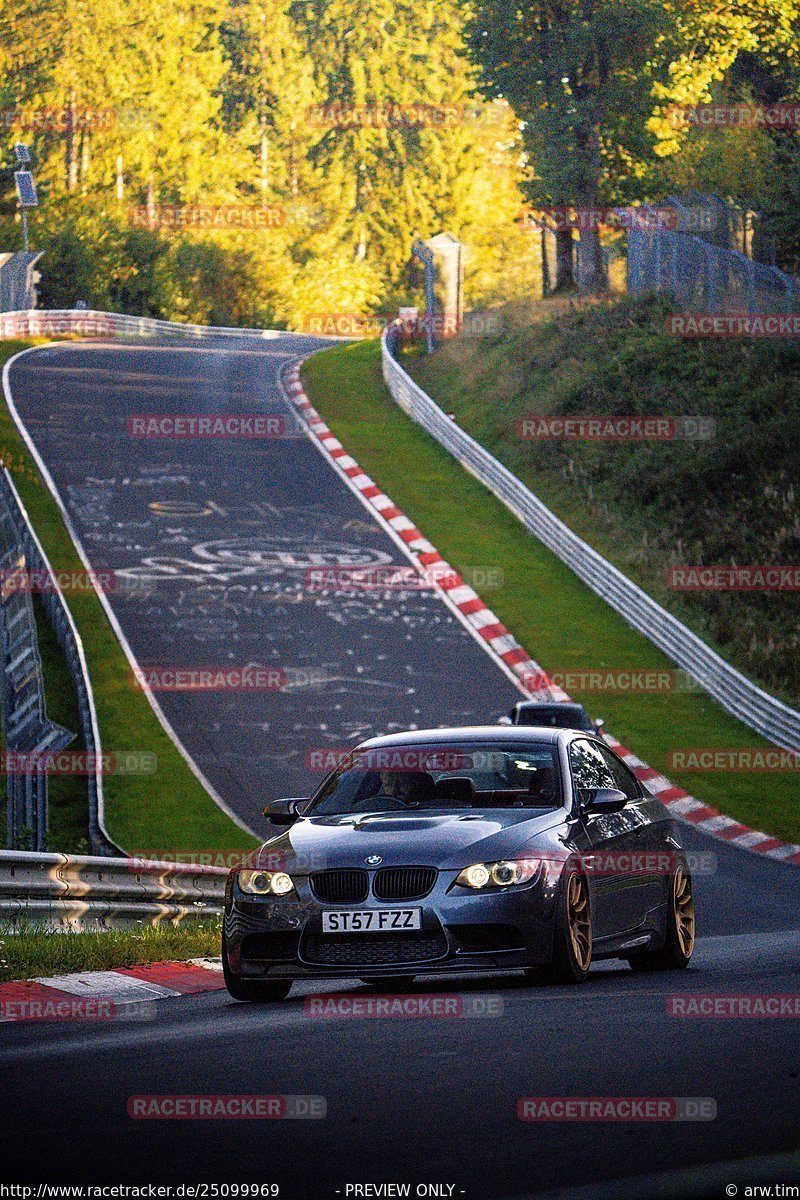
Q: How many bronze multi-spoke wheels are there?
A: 2